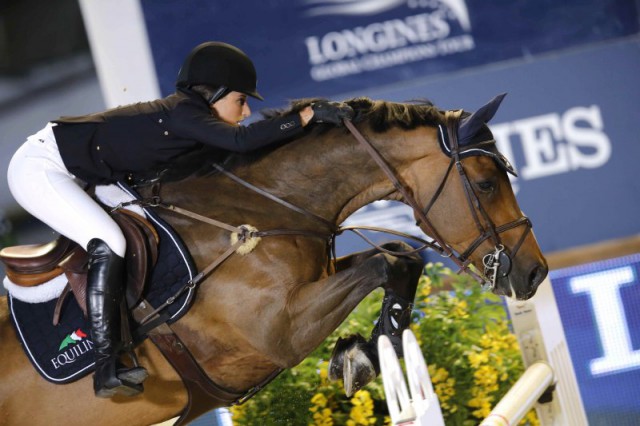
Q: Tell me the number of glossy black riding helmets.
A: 1